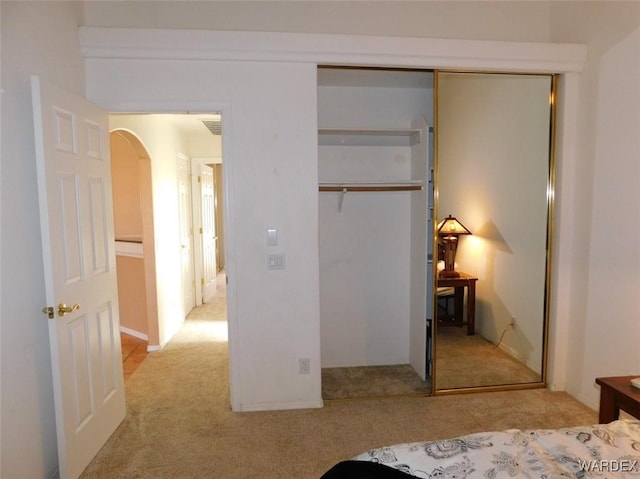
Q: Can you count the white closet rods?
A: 0